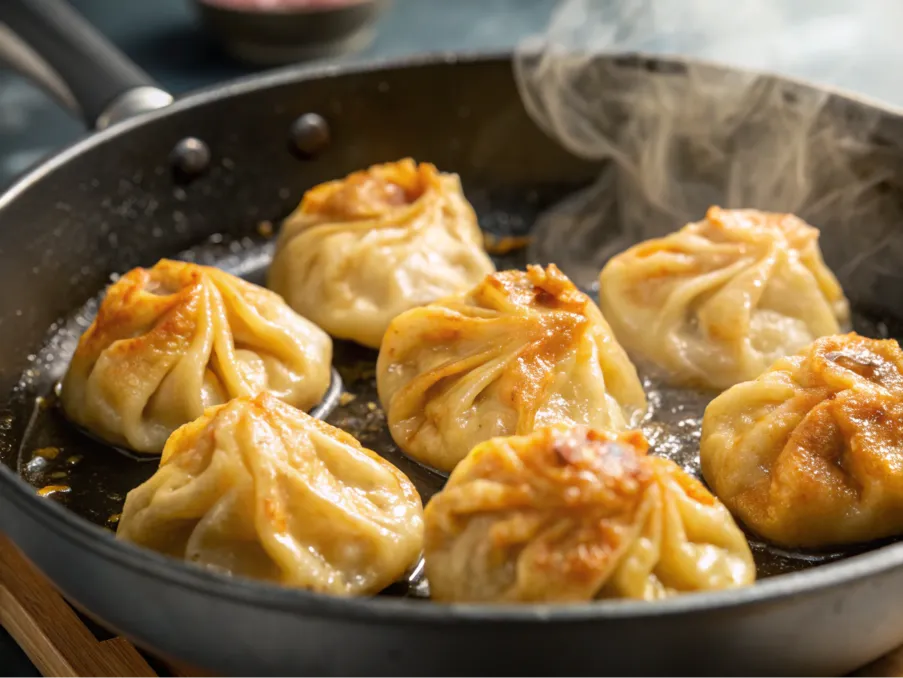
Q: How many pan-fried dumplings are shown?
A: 7